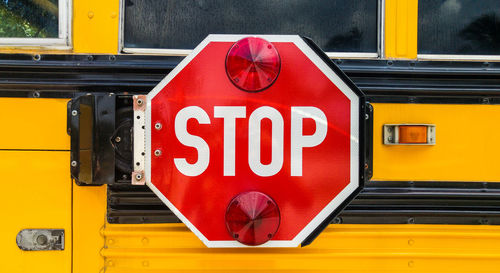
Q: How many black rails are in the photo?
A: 2